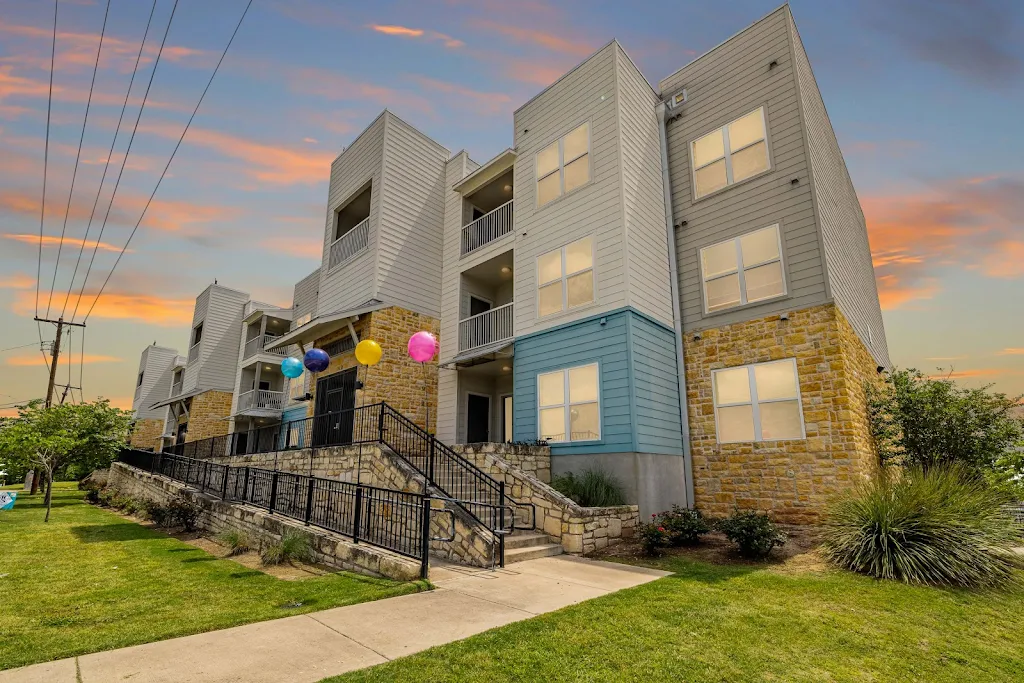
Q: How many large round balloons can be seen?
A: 4